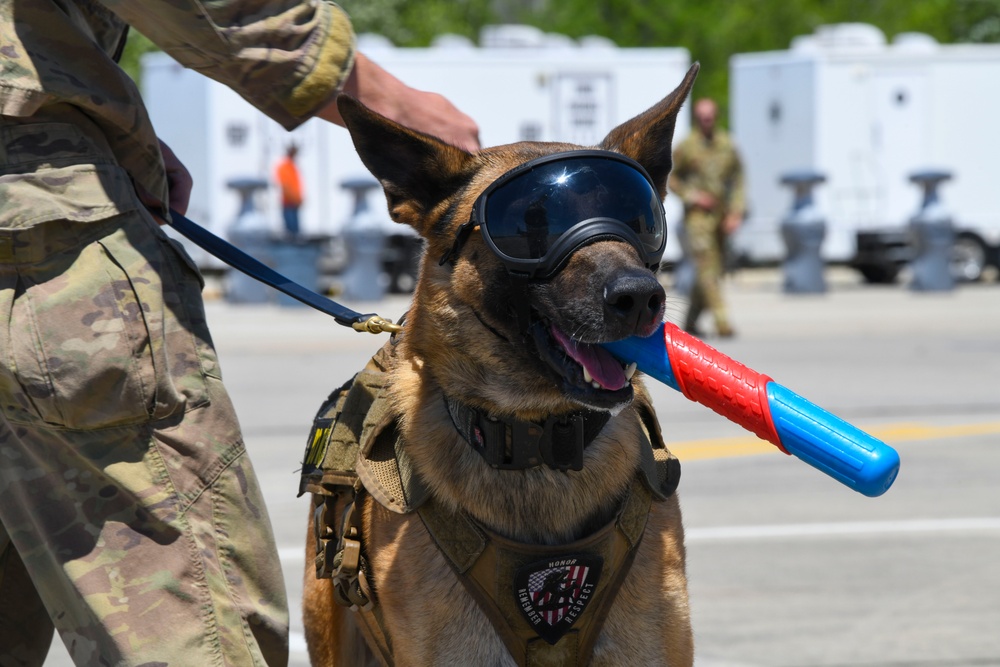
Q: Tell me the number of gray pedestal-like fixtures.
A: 4